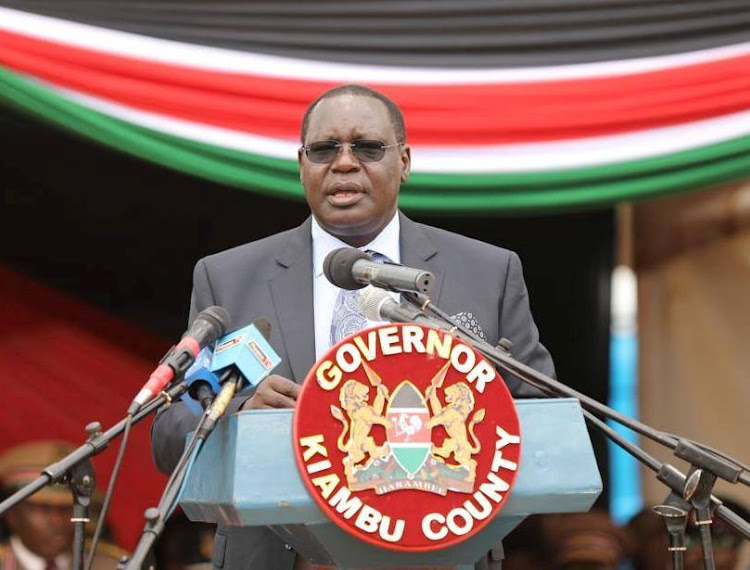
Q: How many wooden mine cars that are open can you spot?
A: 0